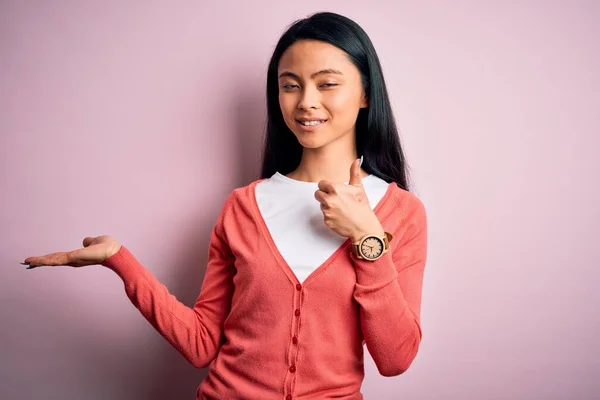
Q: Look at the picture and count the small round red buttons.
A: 5